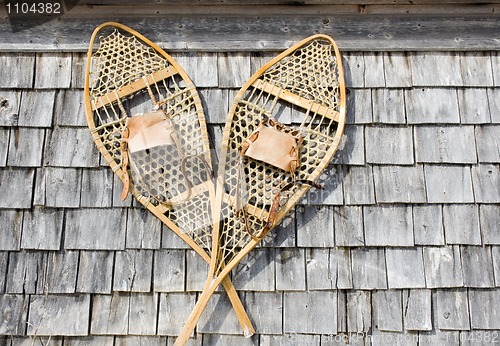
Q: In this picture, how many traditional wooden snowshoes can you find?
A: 2